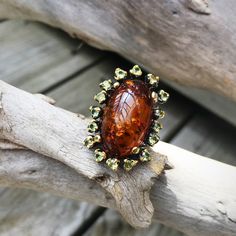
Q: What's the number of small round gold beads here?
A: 4